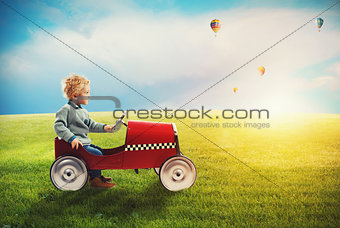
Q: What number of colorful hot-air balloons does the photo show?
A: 4